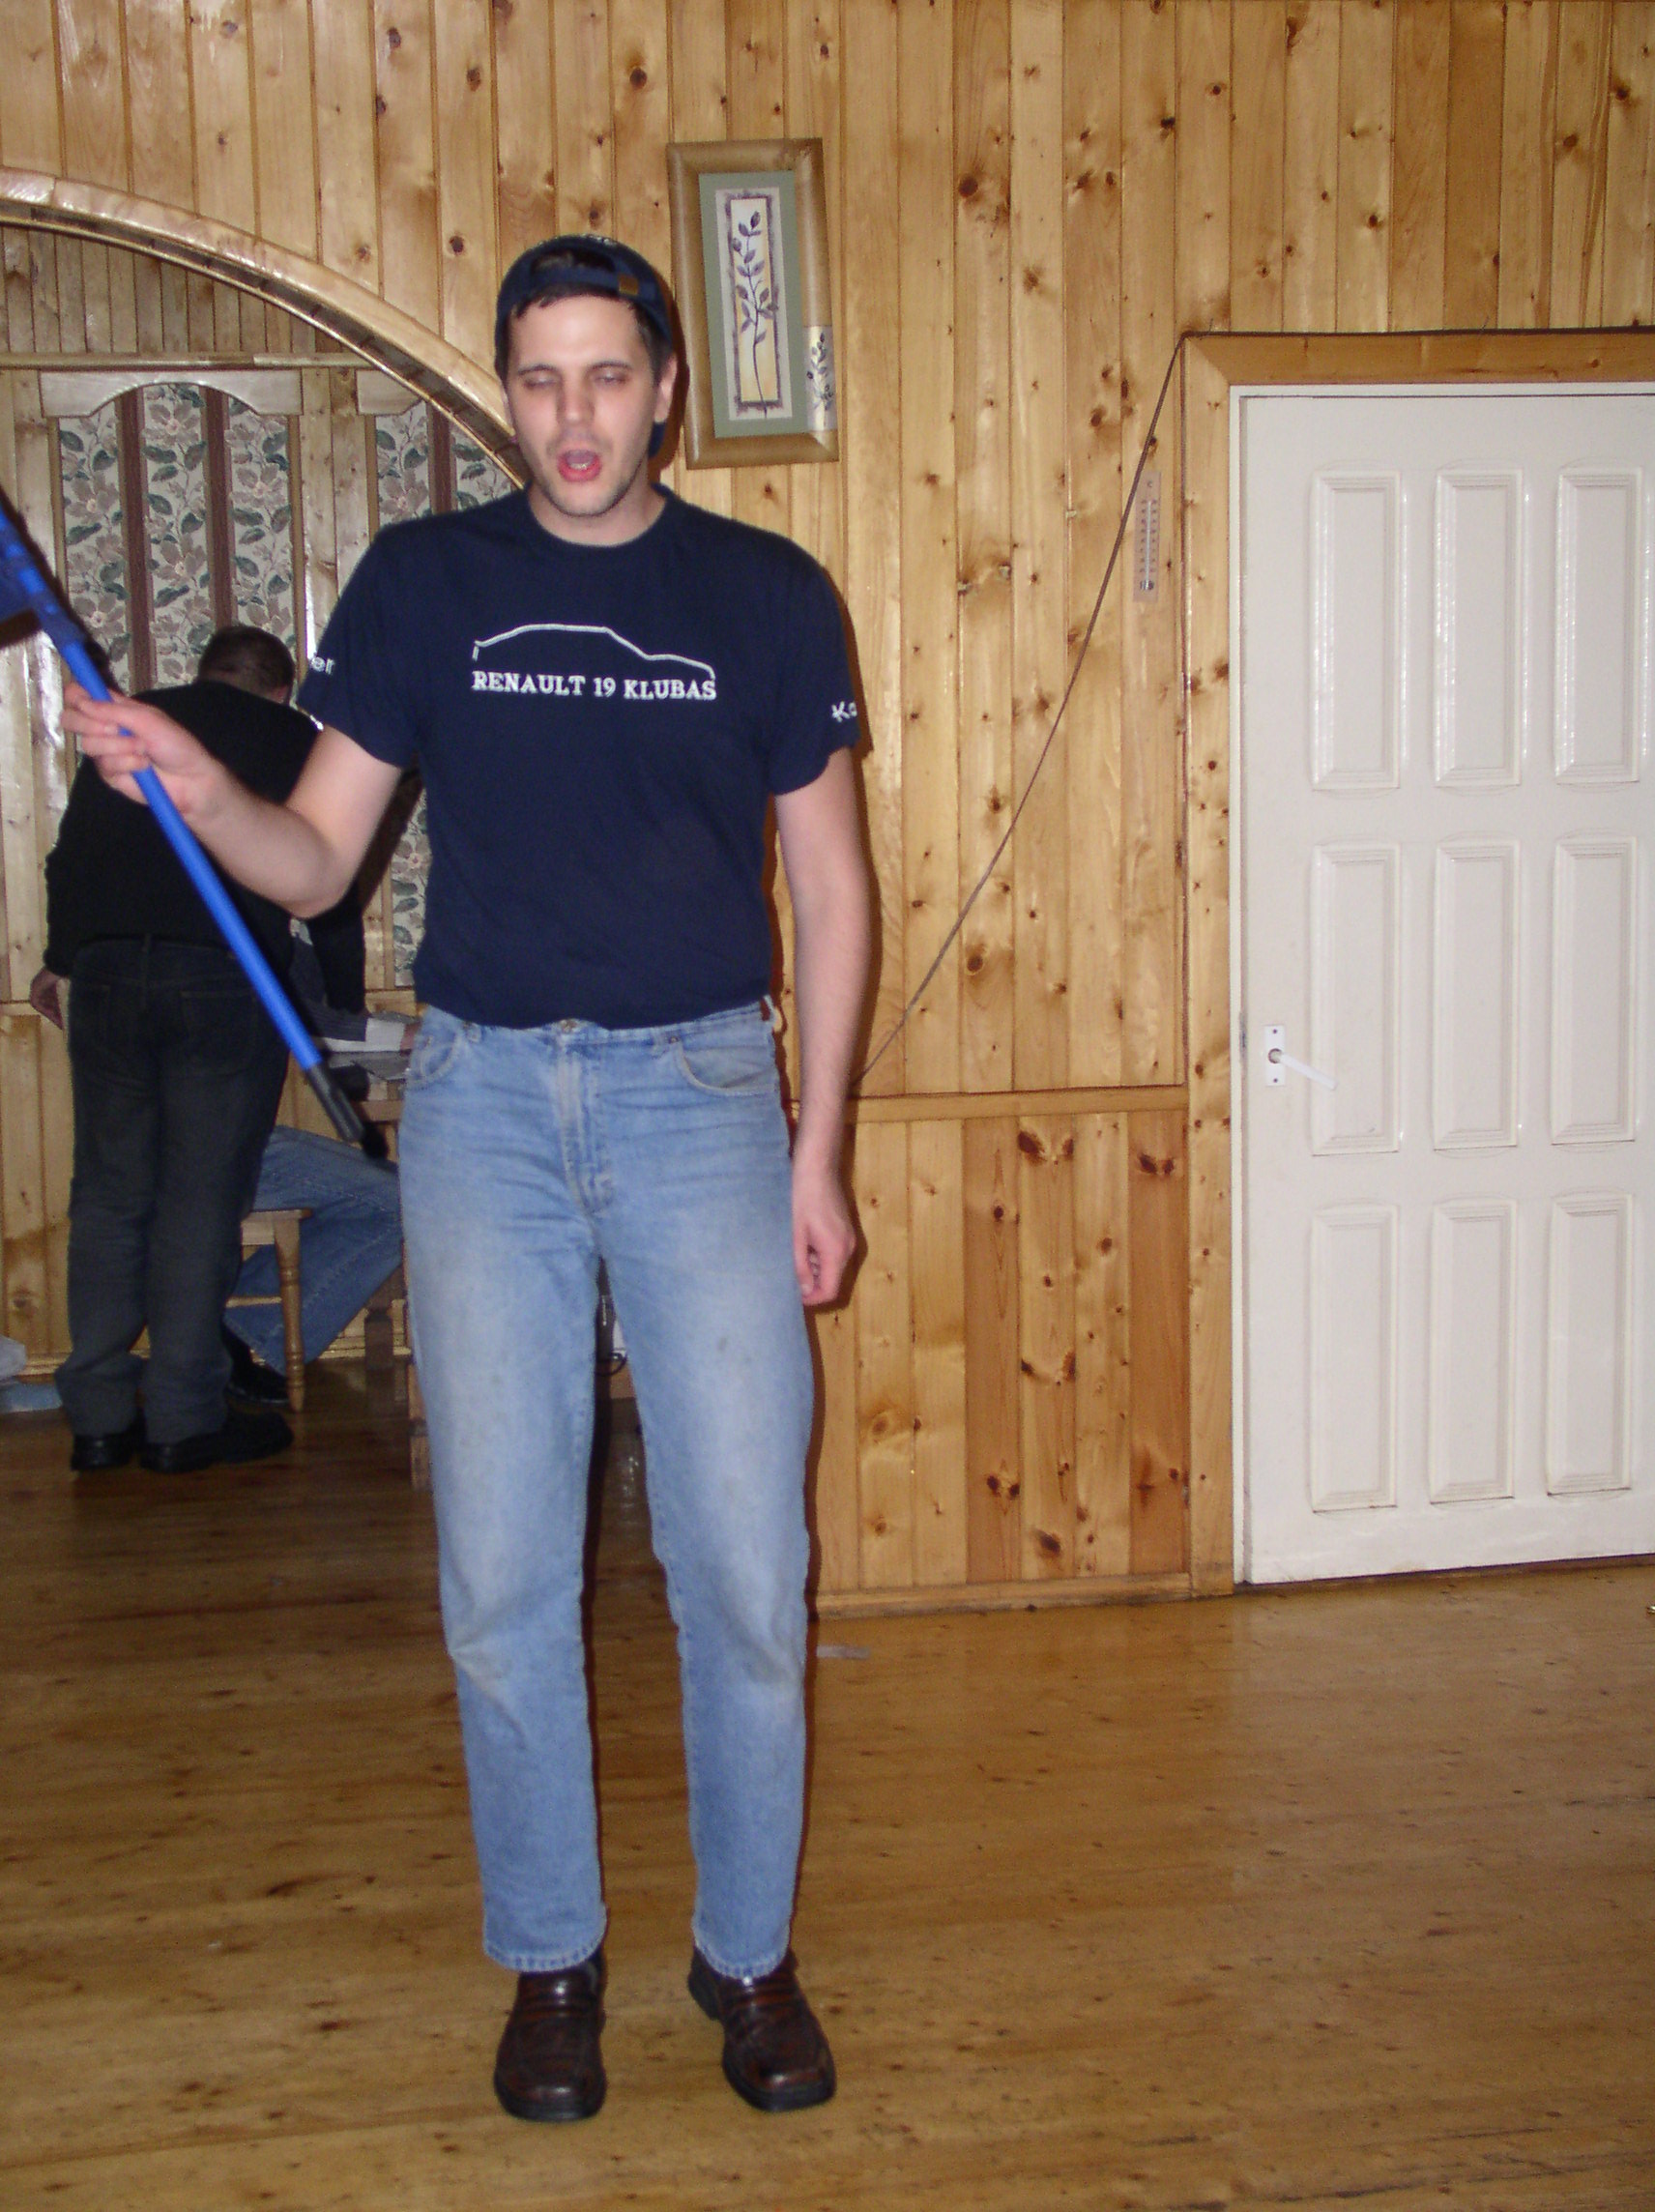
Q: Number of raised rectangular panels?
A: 9